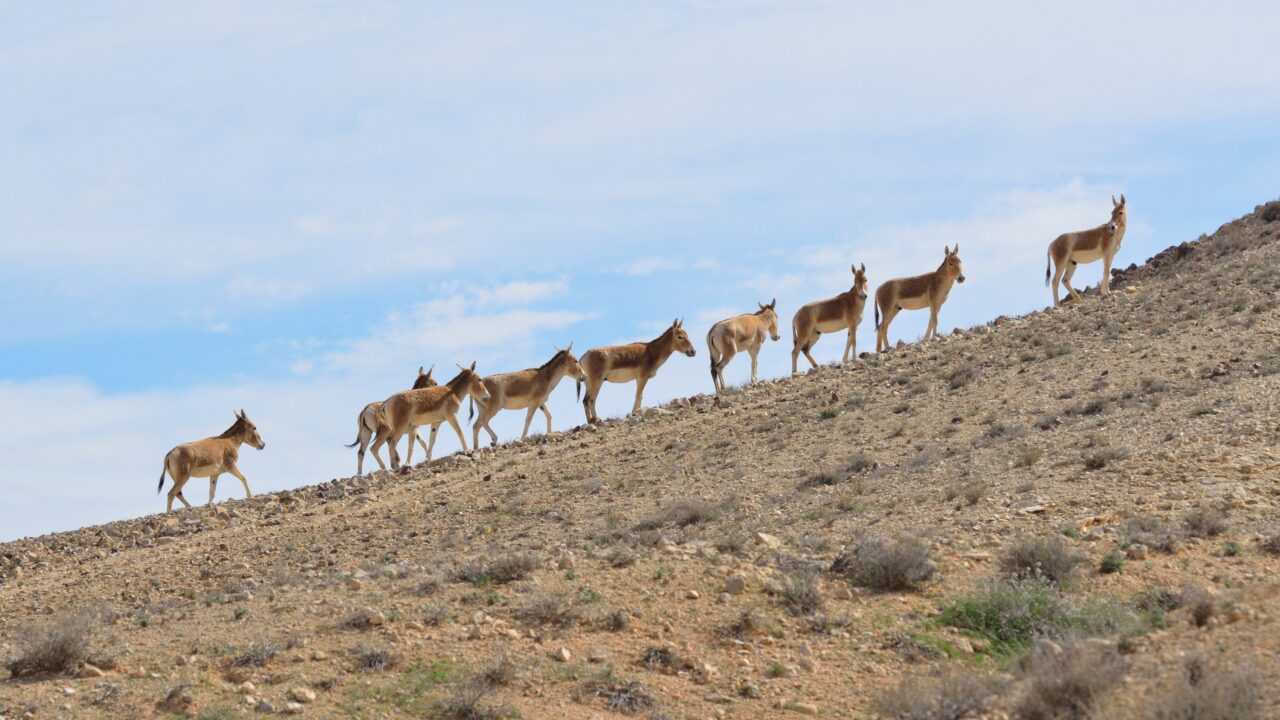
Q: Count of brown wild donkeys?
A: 9